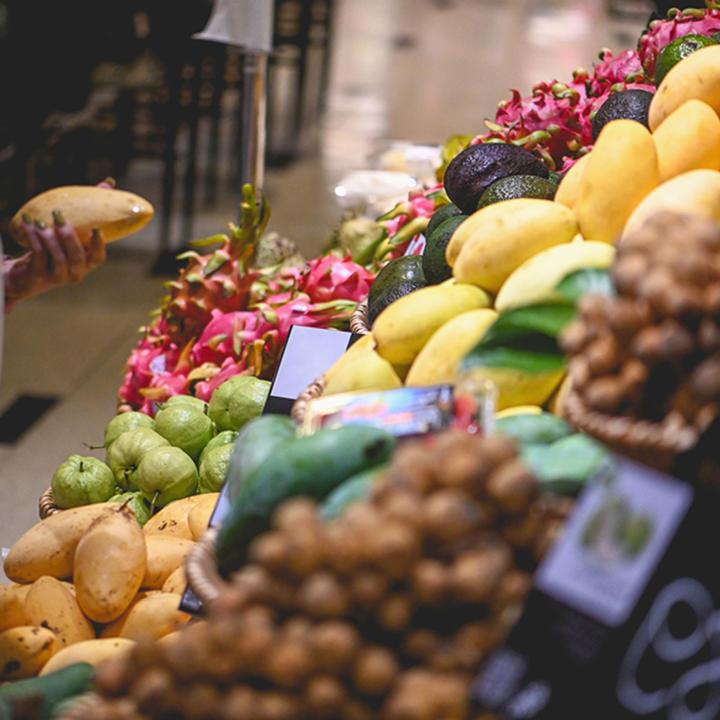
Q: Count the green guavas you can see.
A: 10